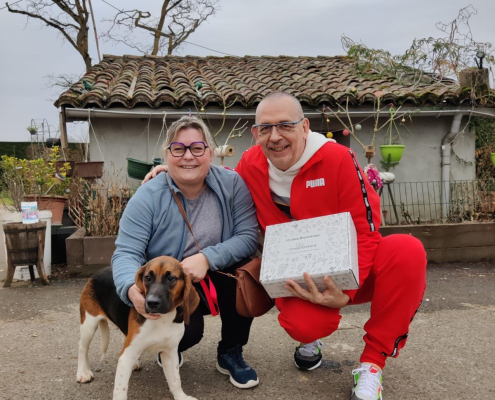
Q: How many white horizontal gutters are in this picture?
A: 1